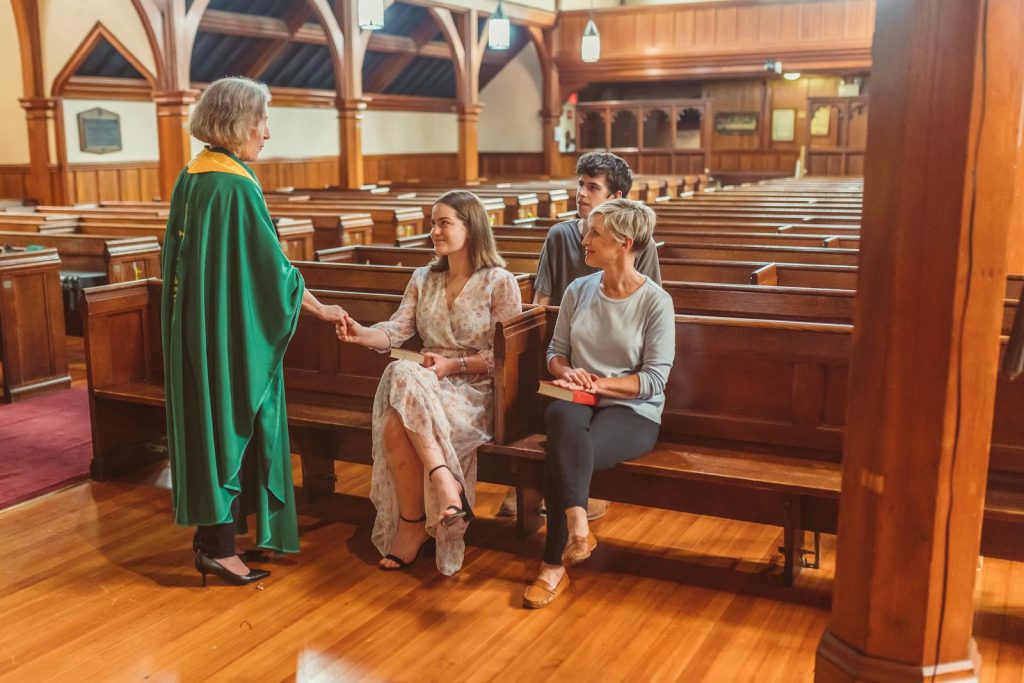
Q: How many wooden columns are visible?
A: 6